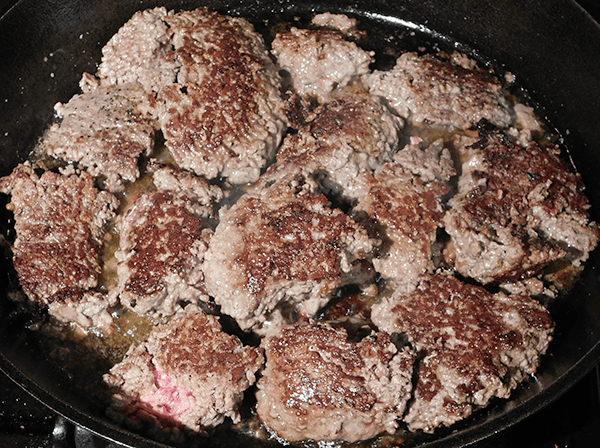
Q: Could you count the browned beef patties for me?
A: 13